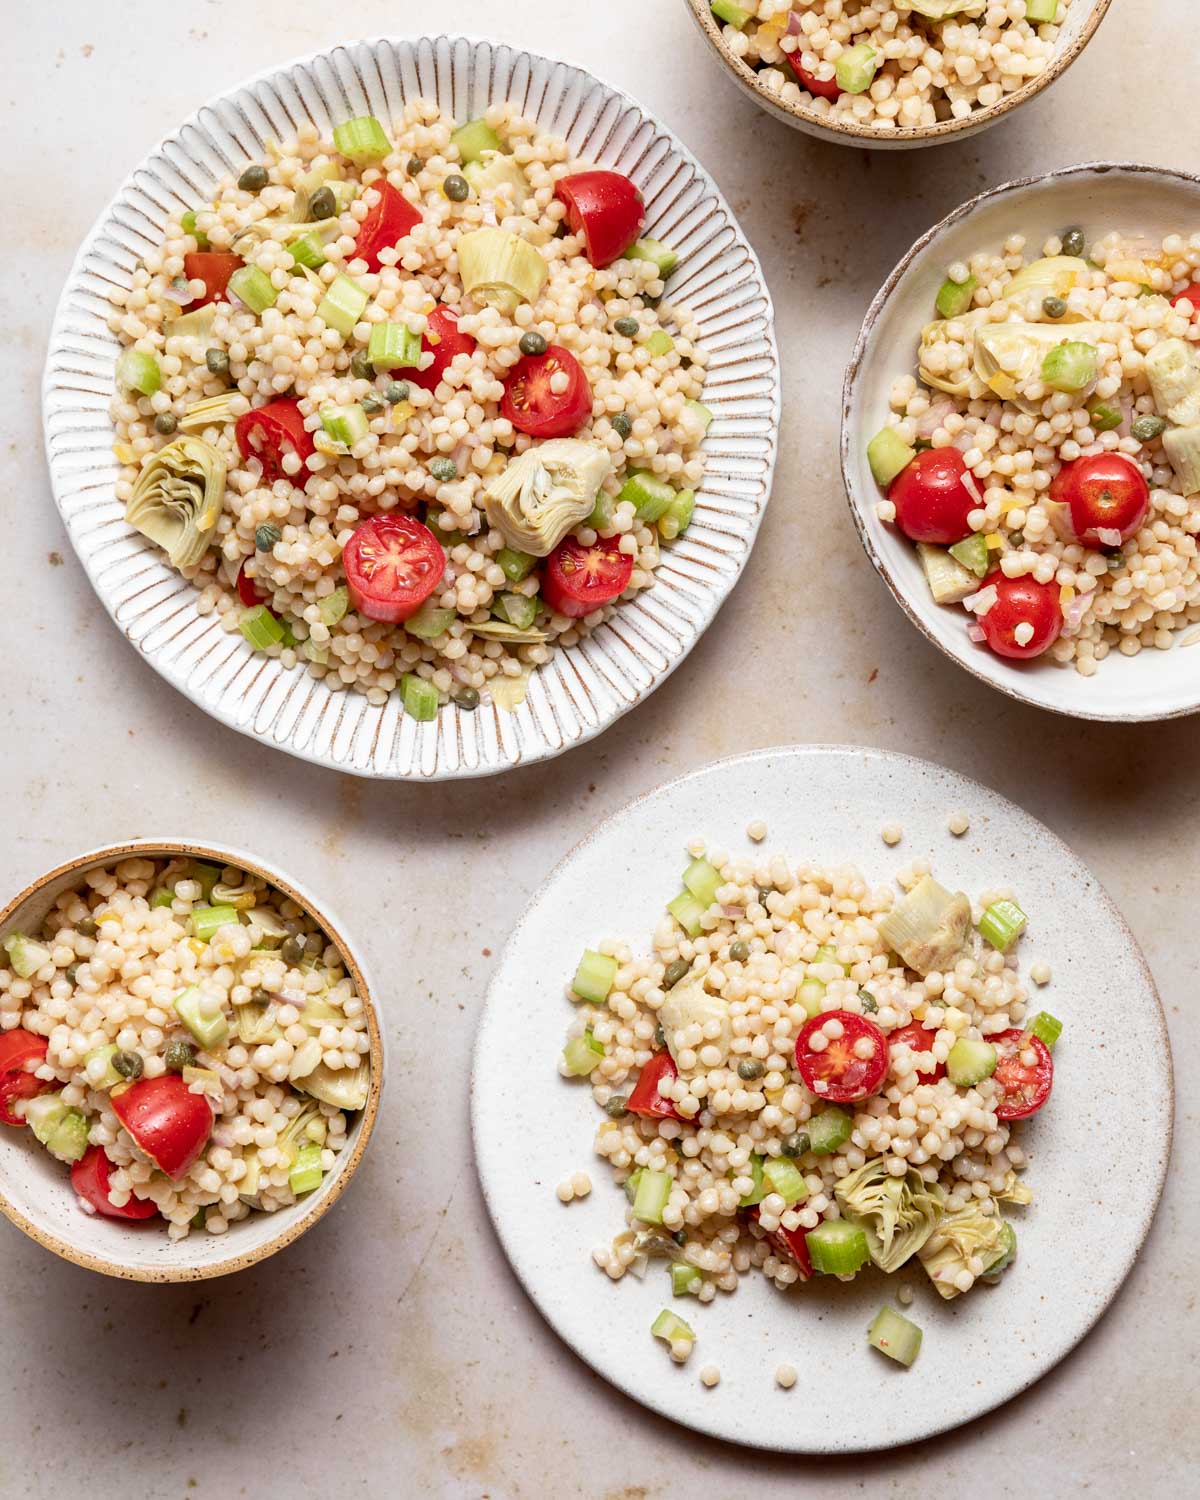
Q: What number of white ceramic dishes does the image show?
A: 5